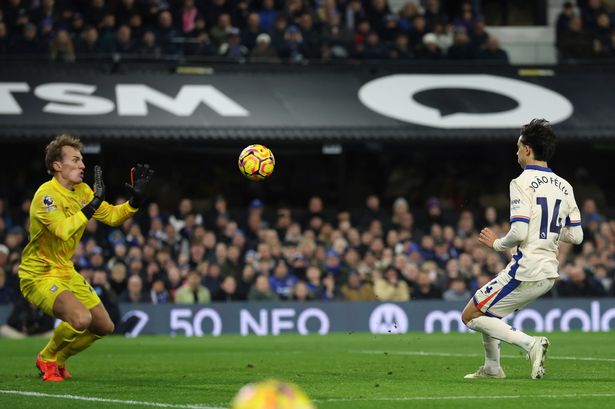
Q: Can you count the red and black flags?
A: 0